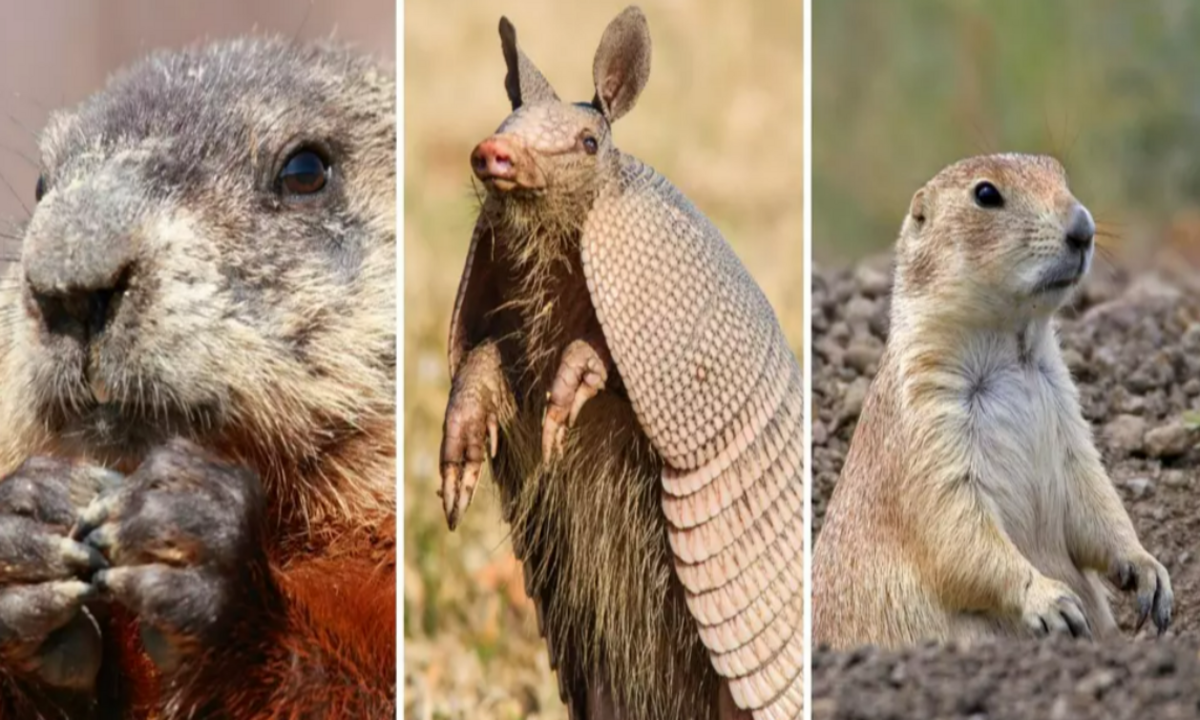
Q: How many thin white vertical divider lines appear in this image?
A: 2